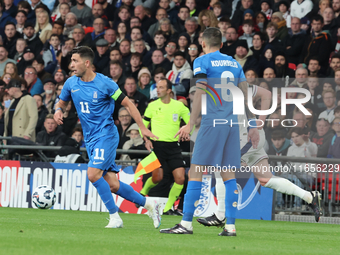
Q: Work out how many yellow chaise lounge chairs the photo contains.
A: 0